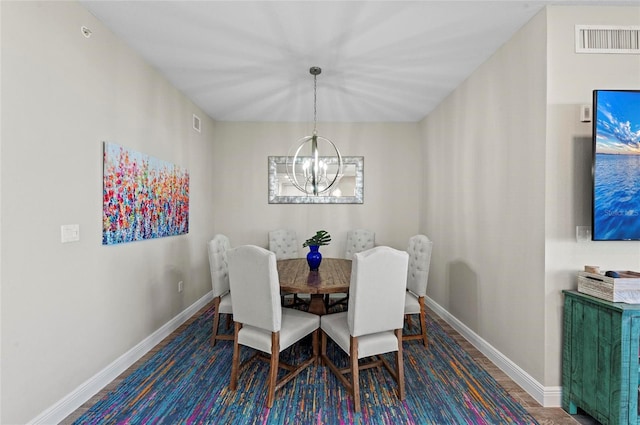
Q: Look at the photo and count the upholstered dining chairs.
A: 6